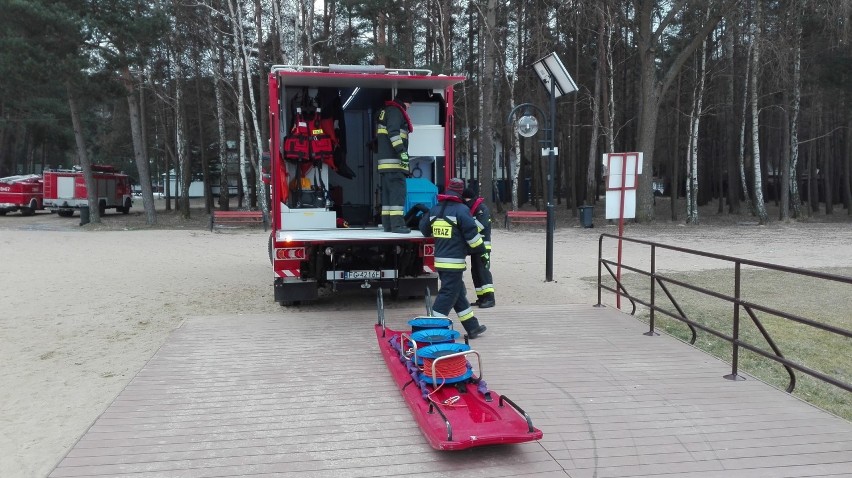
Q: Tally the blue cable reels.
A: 3